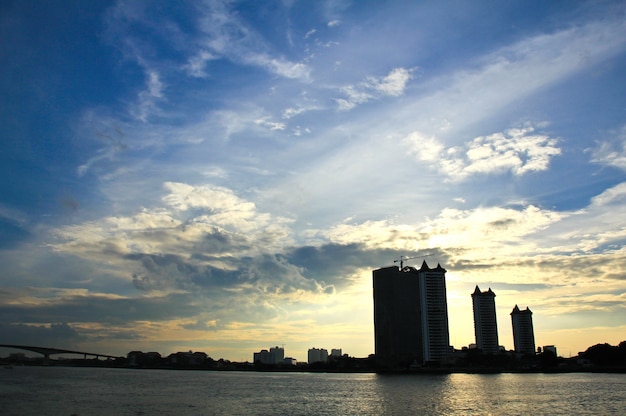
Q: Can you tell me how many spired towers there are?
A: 3